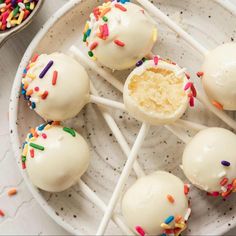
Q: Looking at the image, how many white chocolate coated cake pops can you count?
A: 7